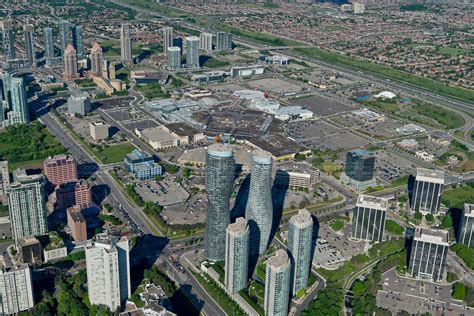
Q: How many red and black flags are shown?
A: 0